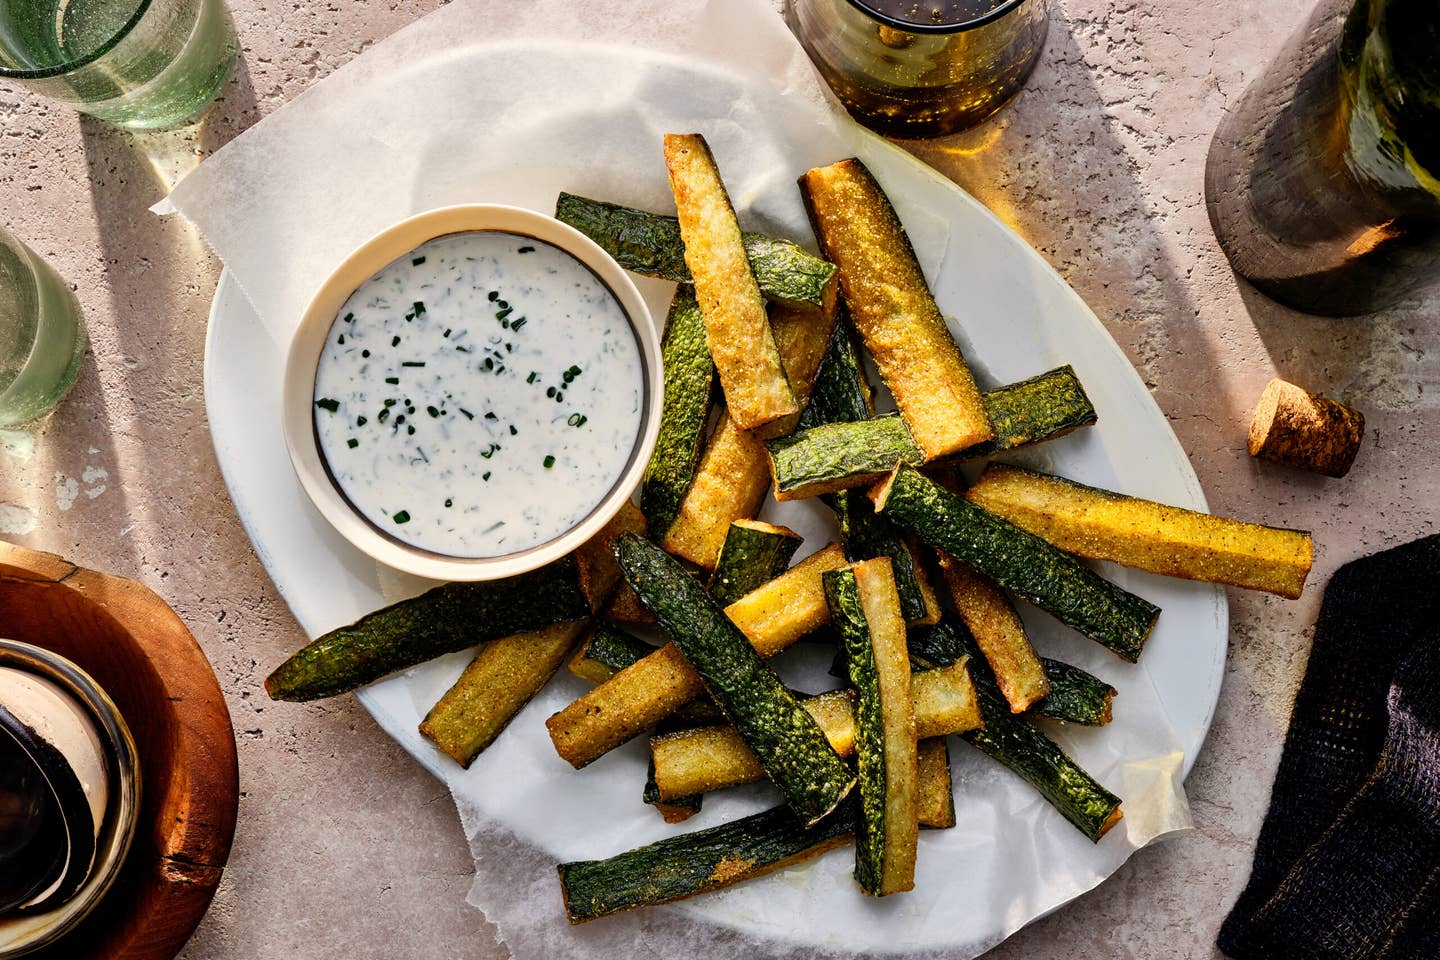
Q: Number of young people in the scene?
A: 0